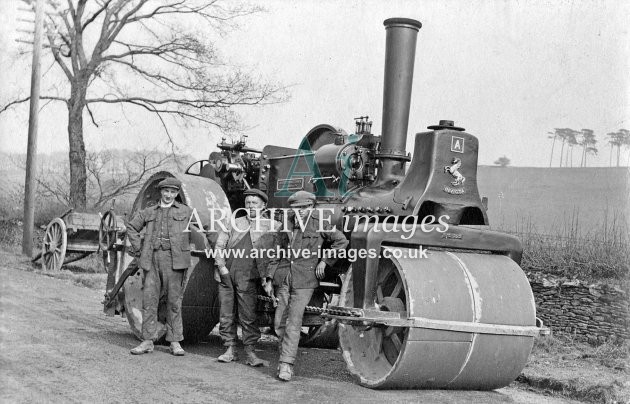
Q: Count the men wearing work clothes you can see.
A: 3